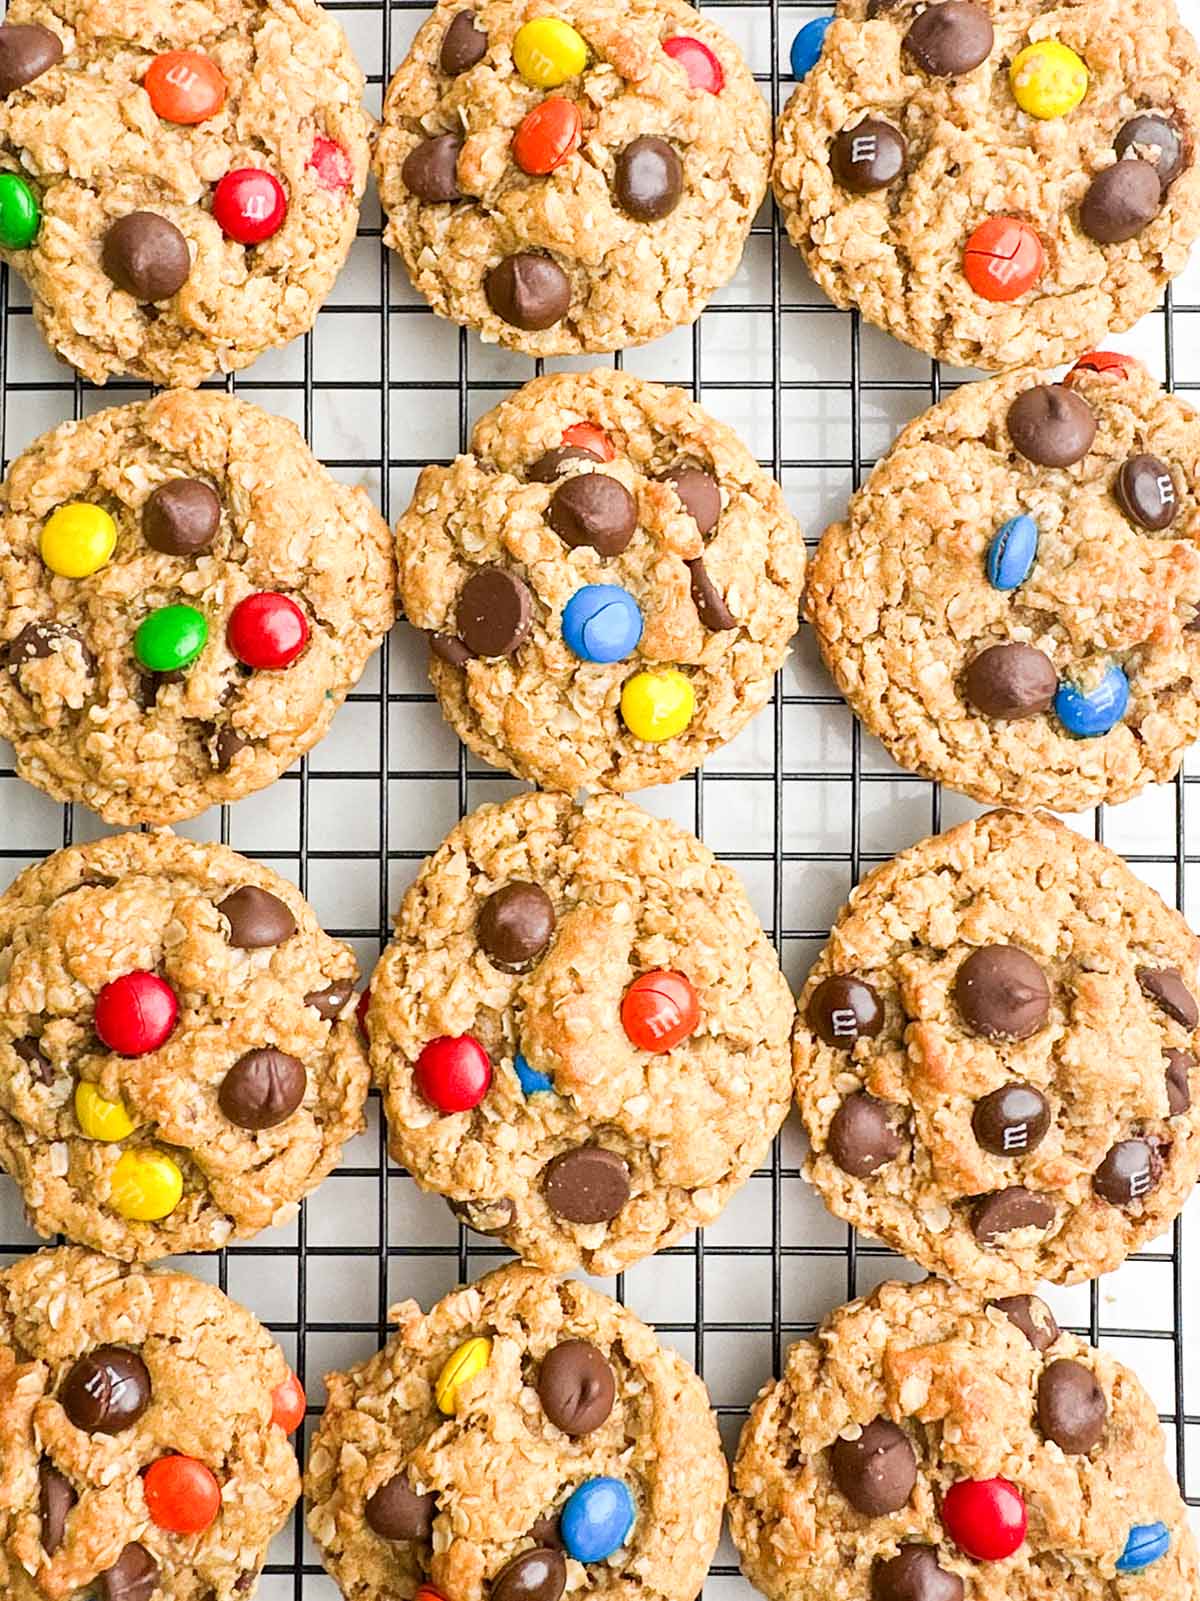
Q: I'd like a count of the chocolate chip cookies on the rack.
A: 12